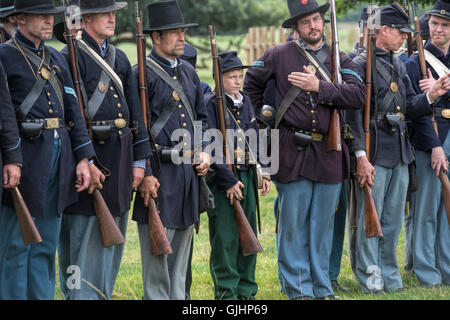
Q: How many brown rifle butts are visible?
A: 7